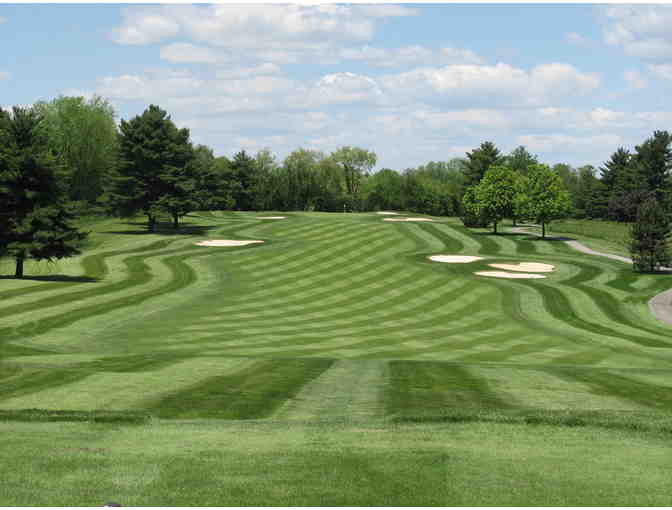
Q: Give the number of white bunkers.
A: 7